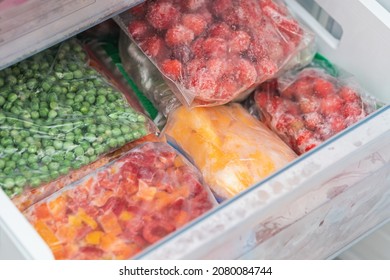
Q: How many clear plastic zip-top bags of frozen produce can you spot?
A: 5